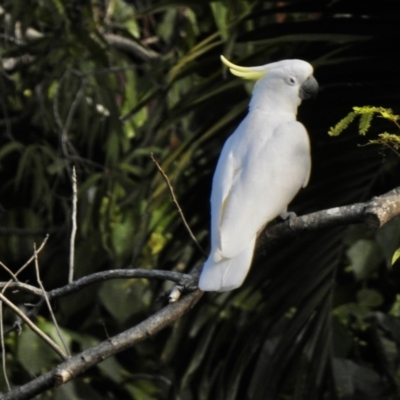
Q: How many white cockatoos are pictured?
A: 1